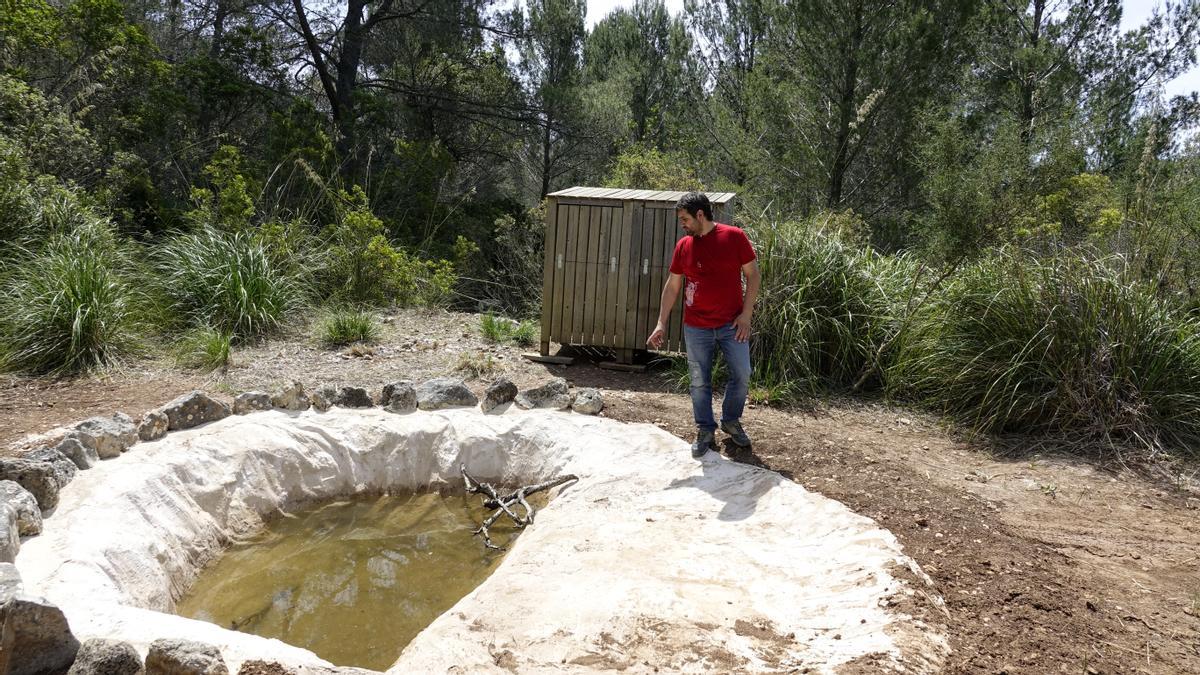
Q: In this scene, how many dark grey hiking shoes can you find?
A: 2